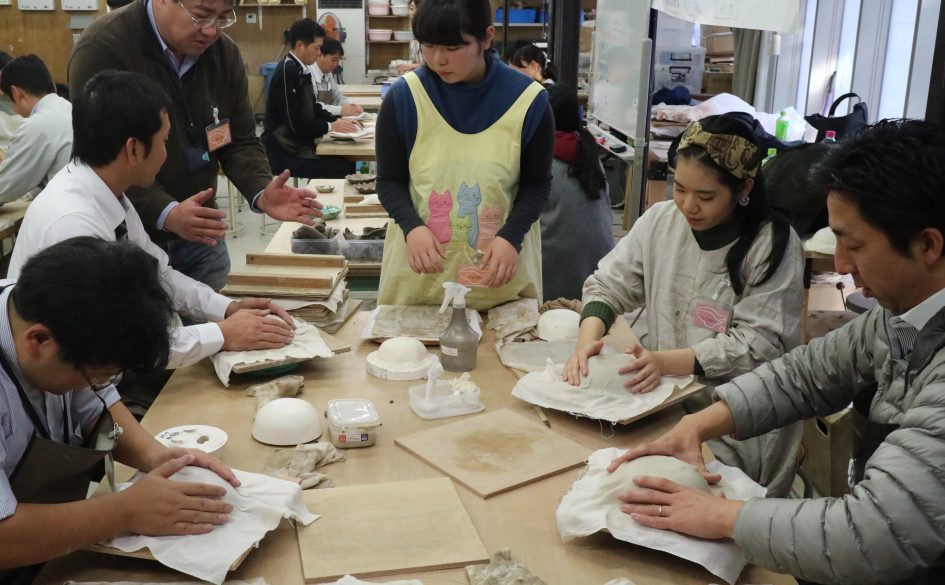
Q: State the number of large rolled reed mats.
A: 0